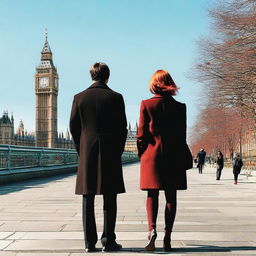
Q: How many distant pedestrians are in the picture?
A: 3